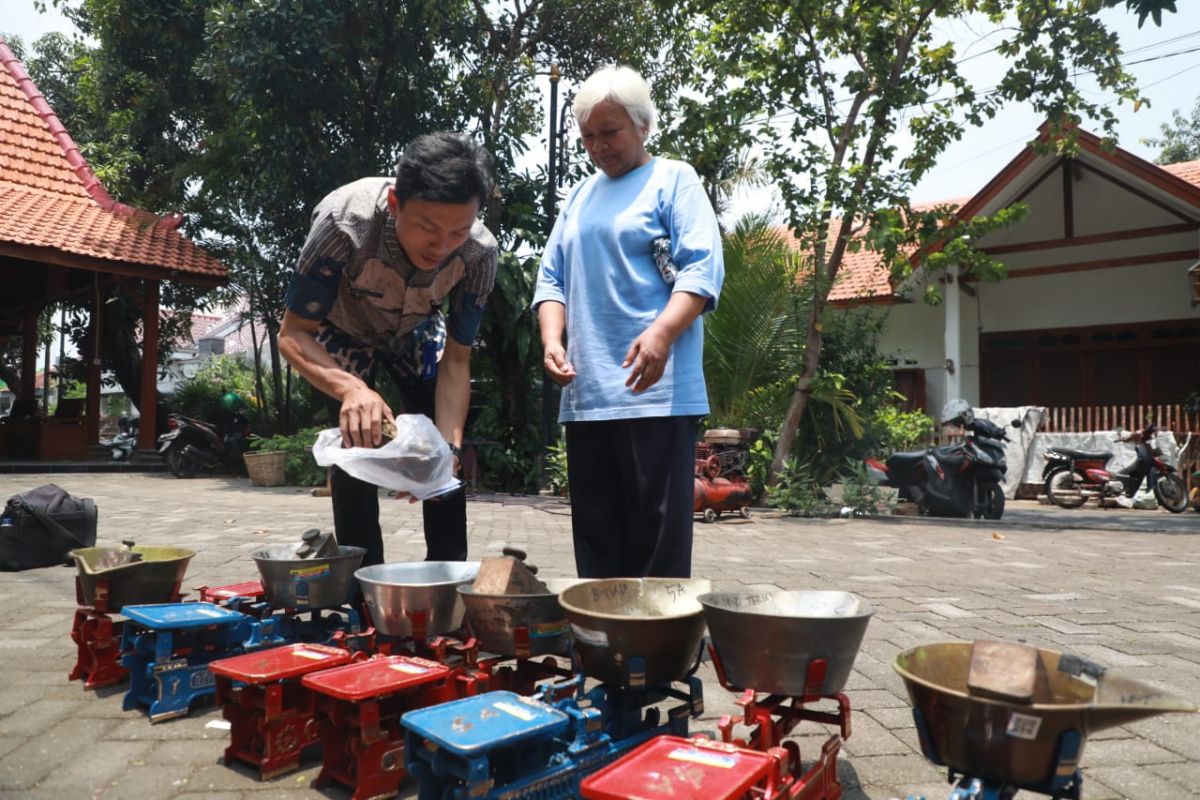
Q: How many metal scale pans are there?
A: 7